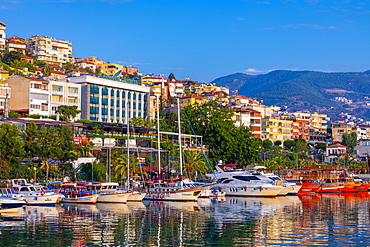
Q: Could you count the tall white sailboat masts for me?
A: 3